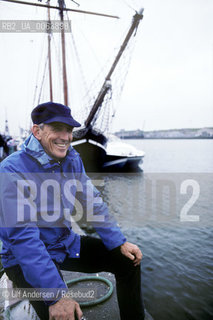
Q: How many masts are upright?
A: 2